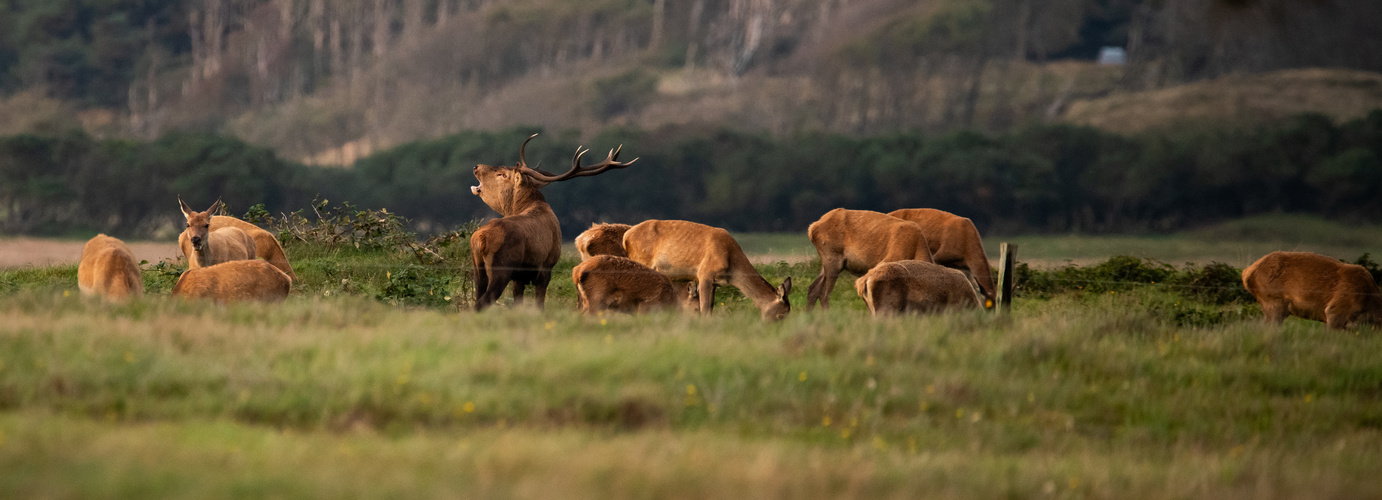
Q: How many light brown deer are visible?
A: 11